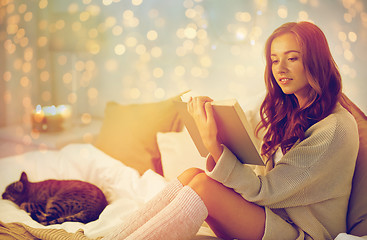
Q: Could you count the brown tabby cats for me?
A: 1